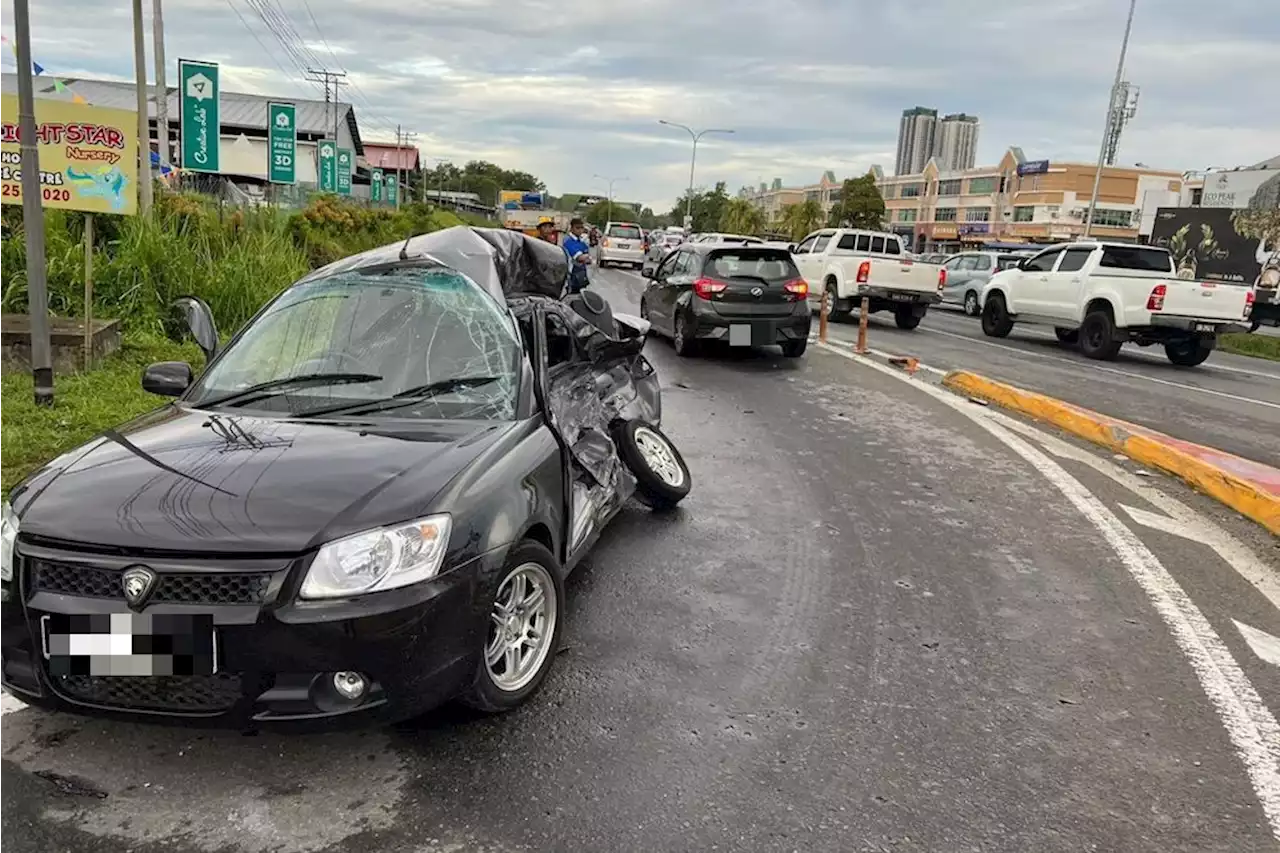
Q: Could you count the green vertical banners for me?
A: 6